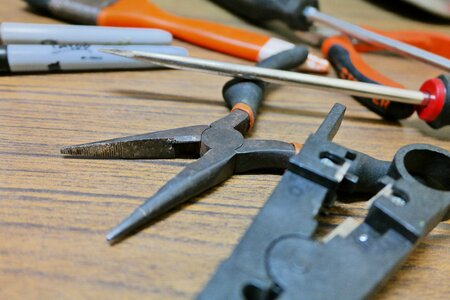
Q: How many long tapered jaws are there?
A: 2